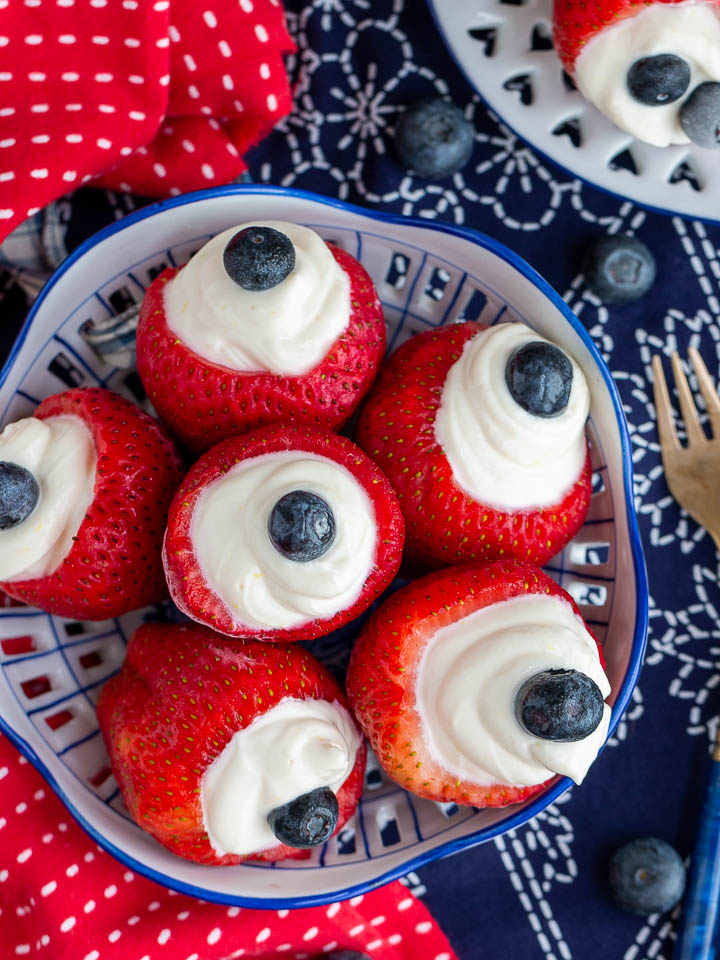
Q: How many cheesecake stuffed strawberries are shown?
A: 7